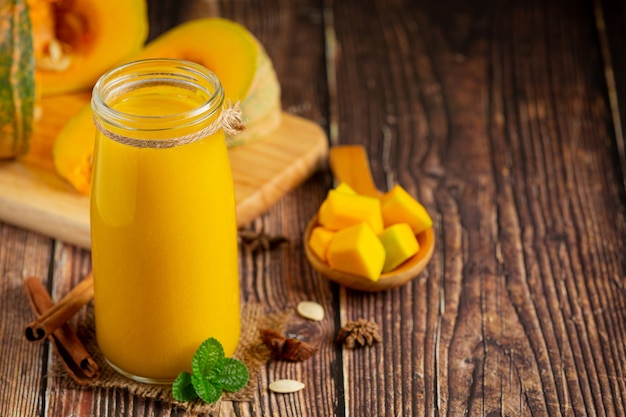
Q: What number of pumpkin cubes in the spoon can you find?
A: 6